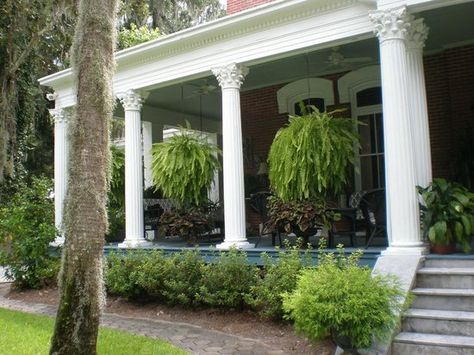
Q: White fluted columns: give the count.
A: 5